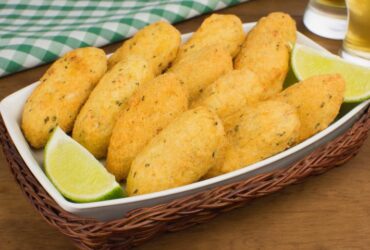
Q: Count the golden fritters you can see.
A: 11